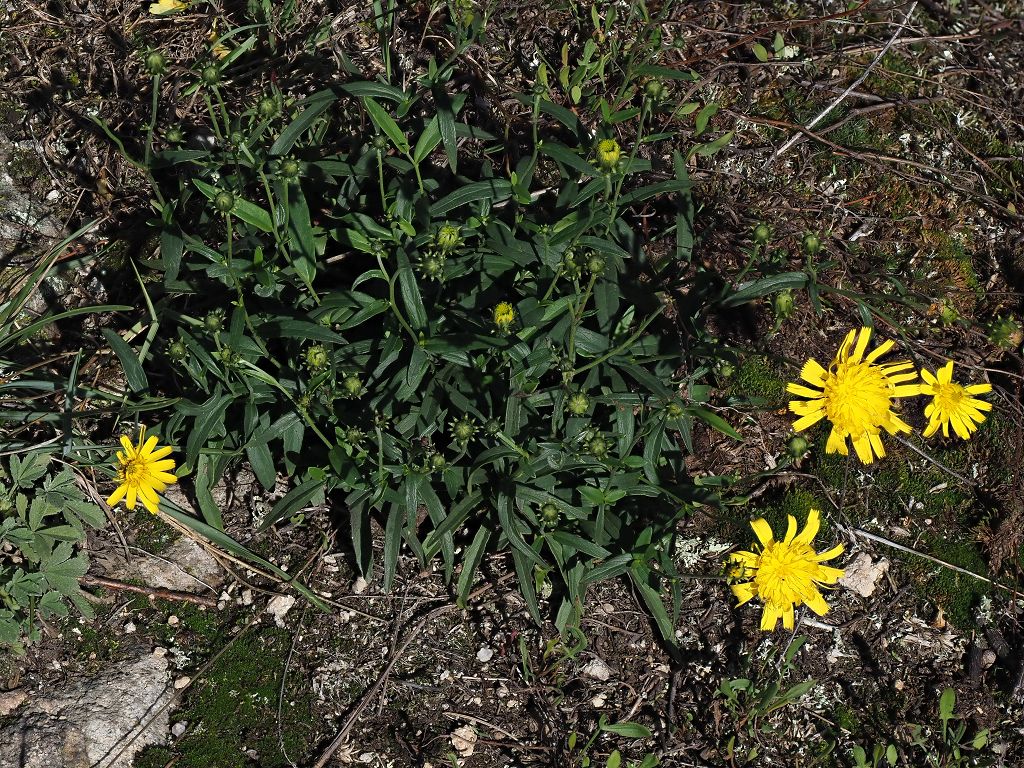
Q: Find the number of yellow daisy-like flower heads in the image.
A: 4